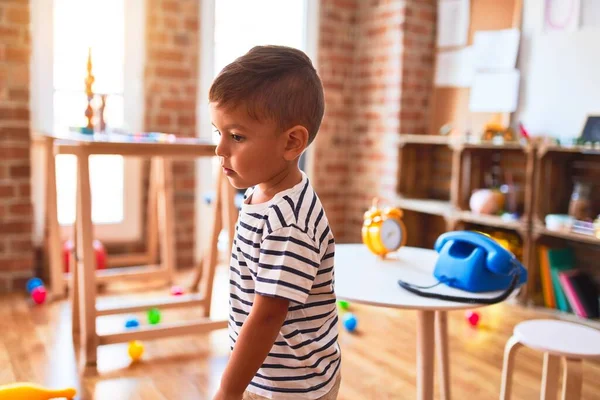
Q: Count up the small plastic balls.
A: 9